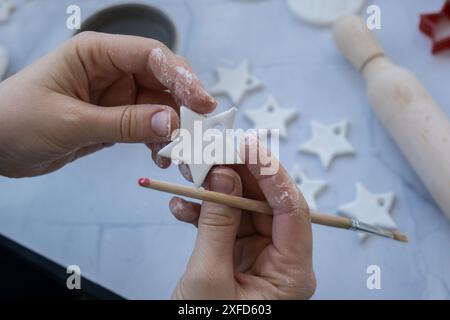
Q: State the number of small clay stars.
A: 6